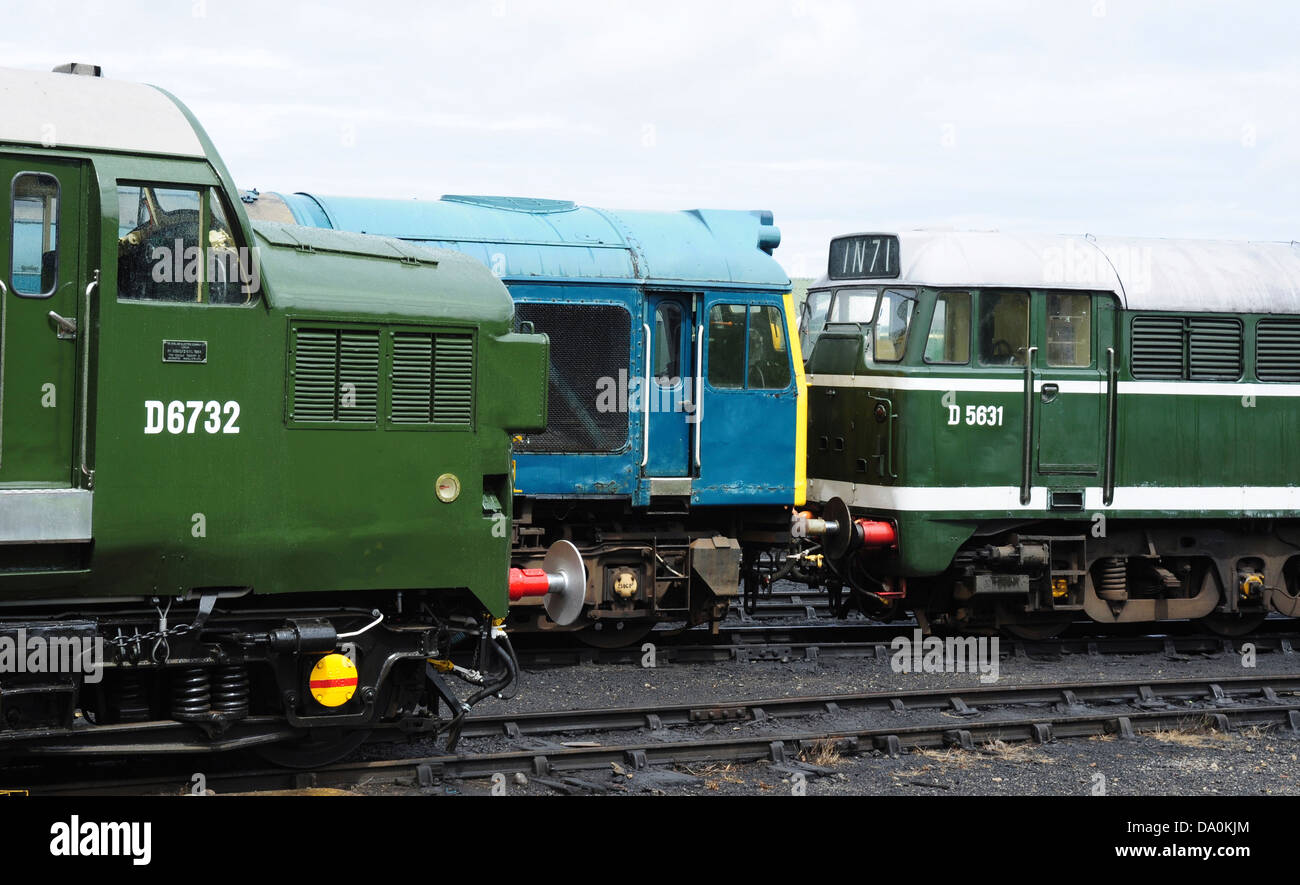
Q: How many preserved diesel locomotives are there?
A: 3